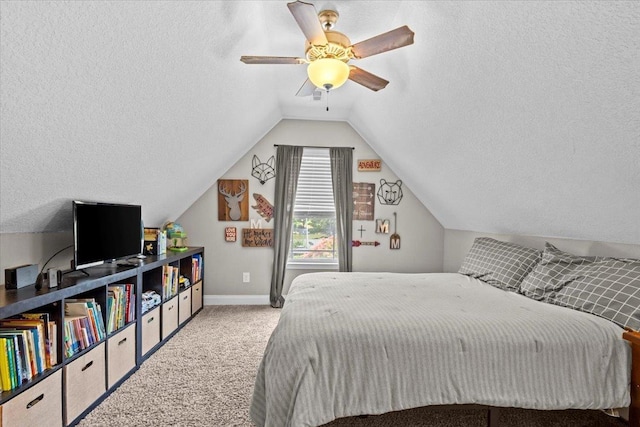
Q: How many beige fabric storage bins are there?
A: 7